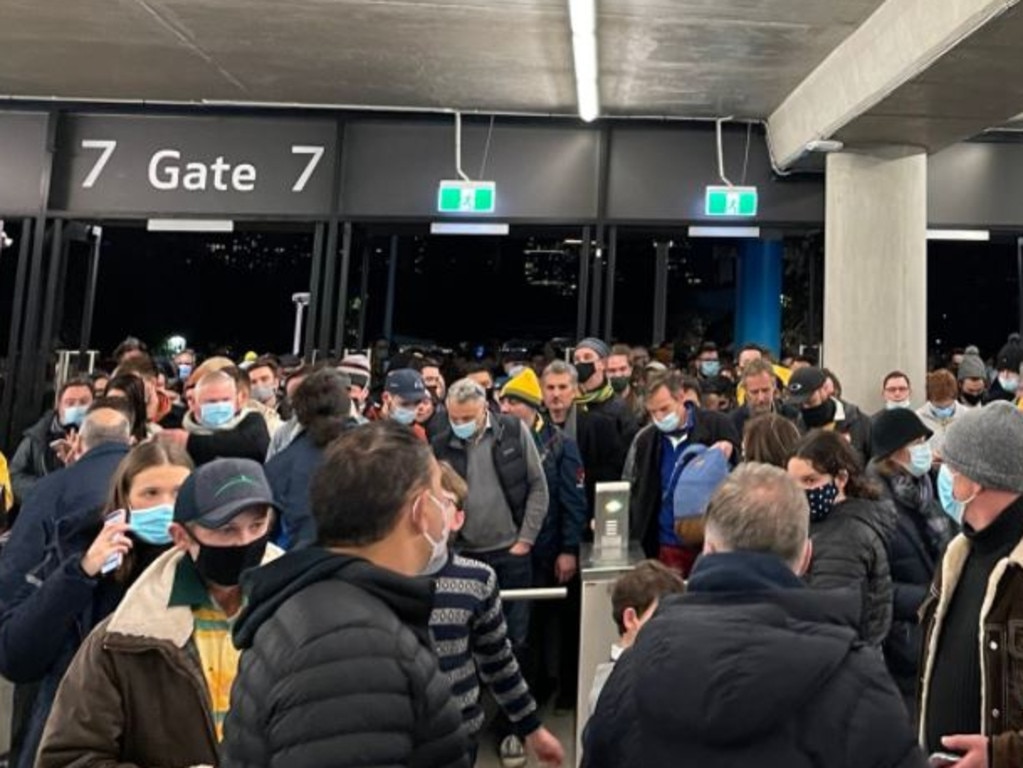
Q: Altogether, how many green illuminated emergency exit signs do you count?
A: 2